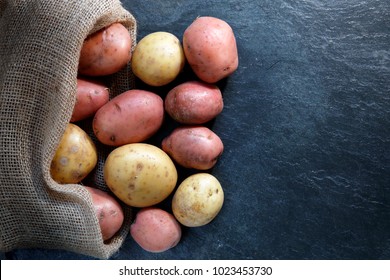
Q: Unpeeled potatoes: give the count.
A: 12